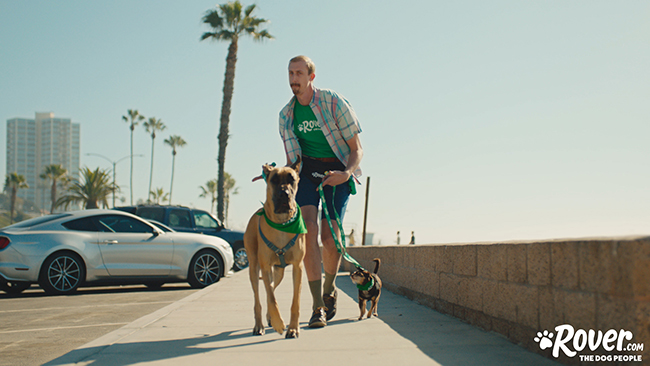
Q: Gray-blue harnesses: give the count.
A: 1